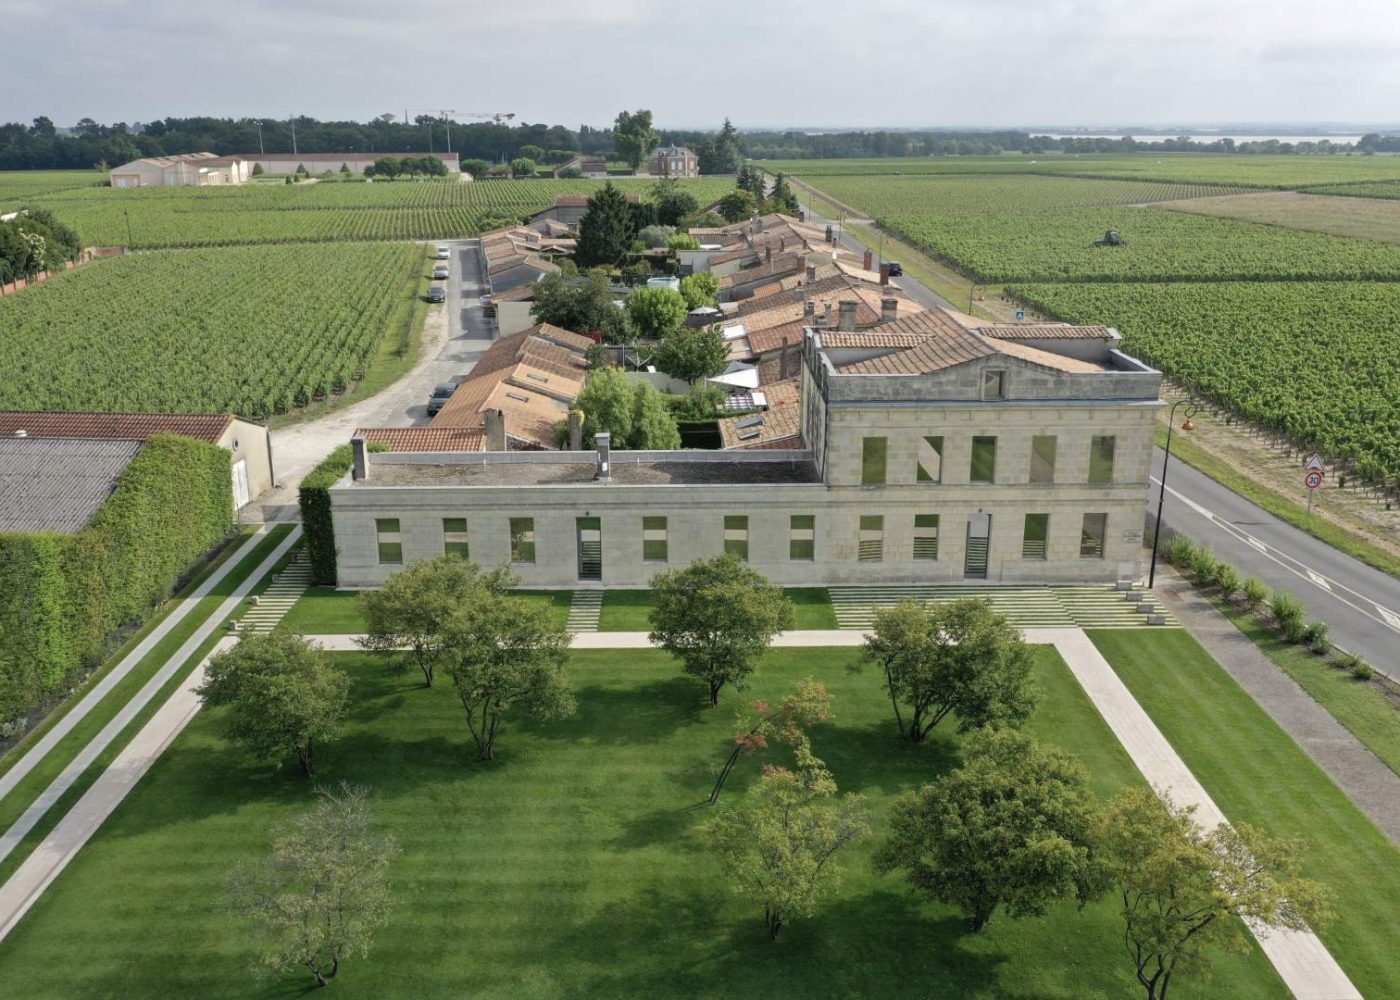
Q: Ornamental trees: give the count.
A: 10